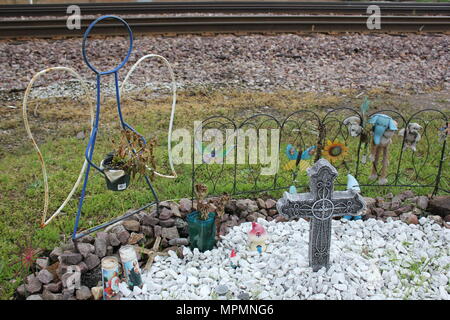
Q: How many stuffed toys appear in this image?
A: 3